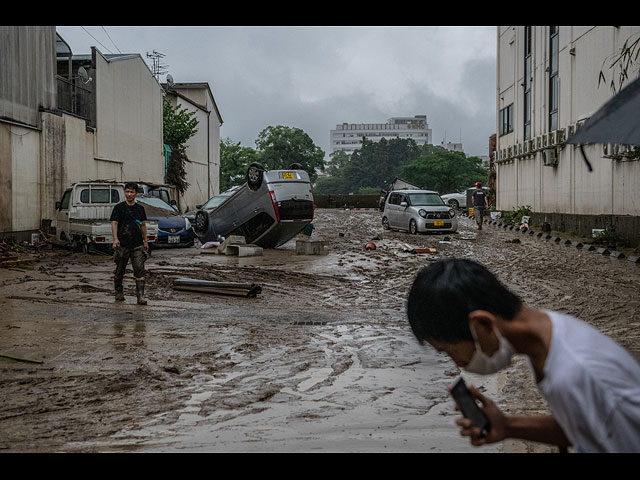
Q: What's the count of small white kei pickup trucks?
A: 1